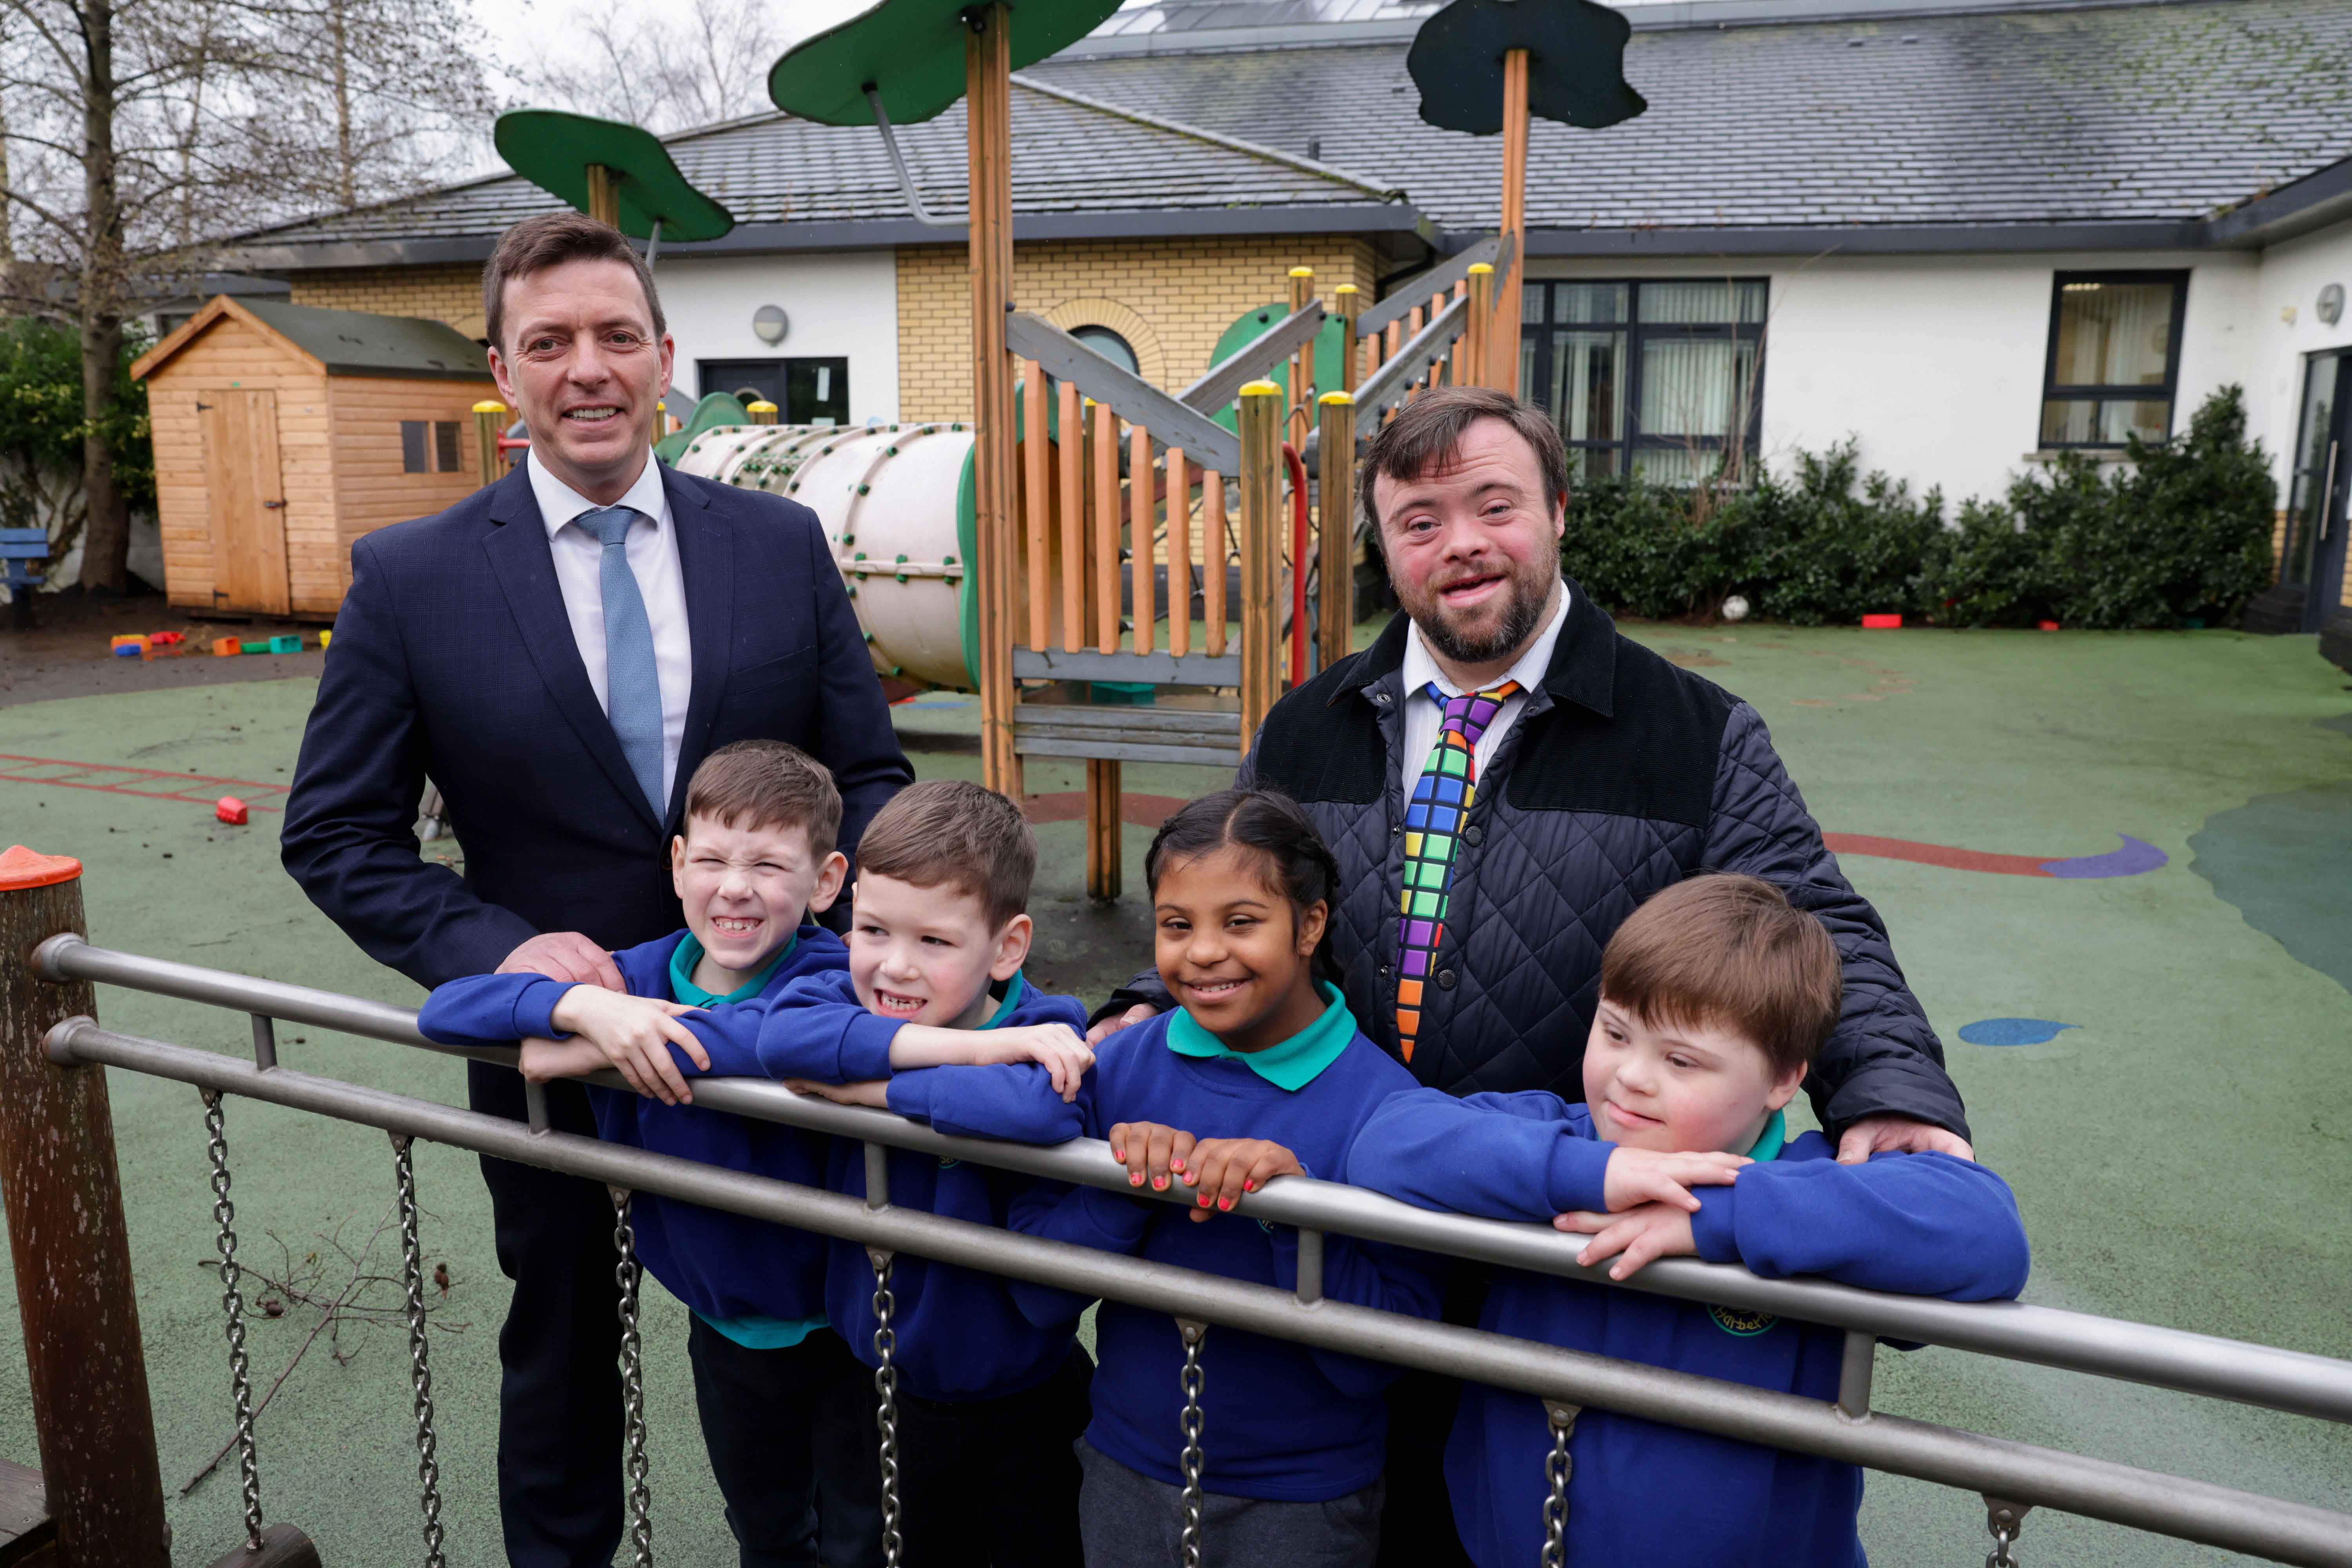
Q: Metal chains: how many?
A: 7